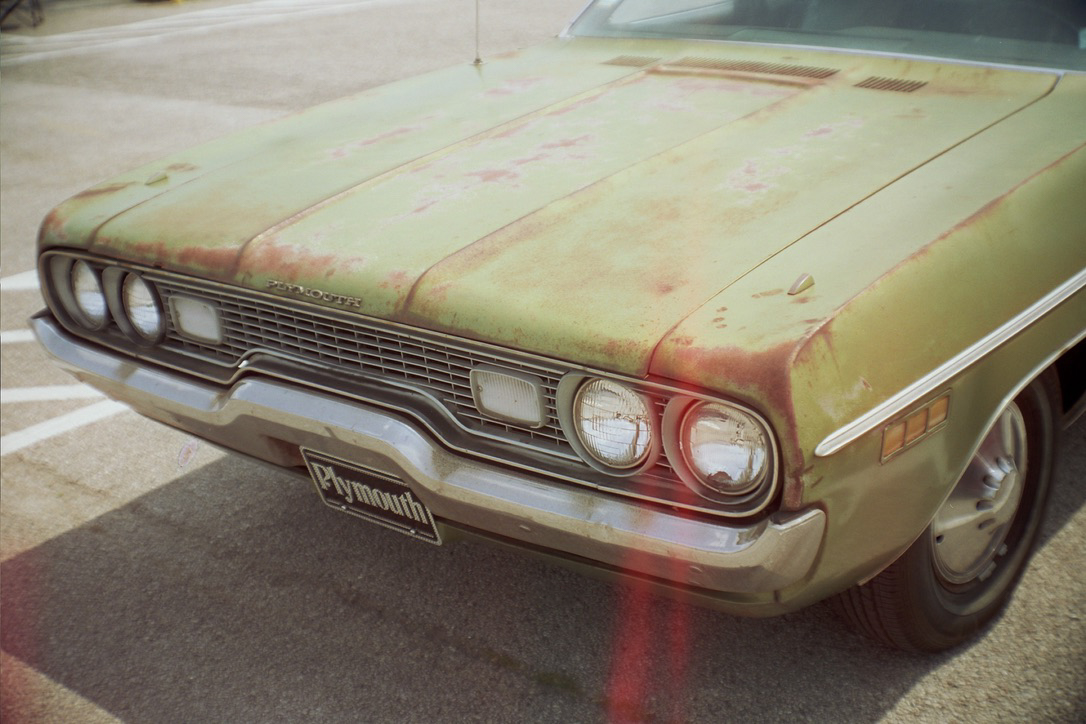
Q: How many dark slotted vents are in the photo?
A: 3